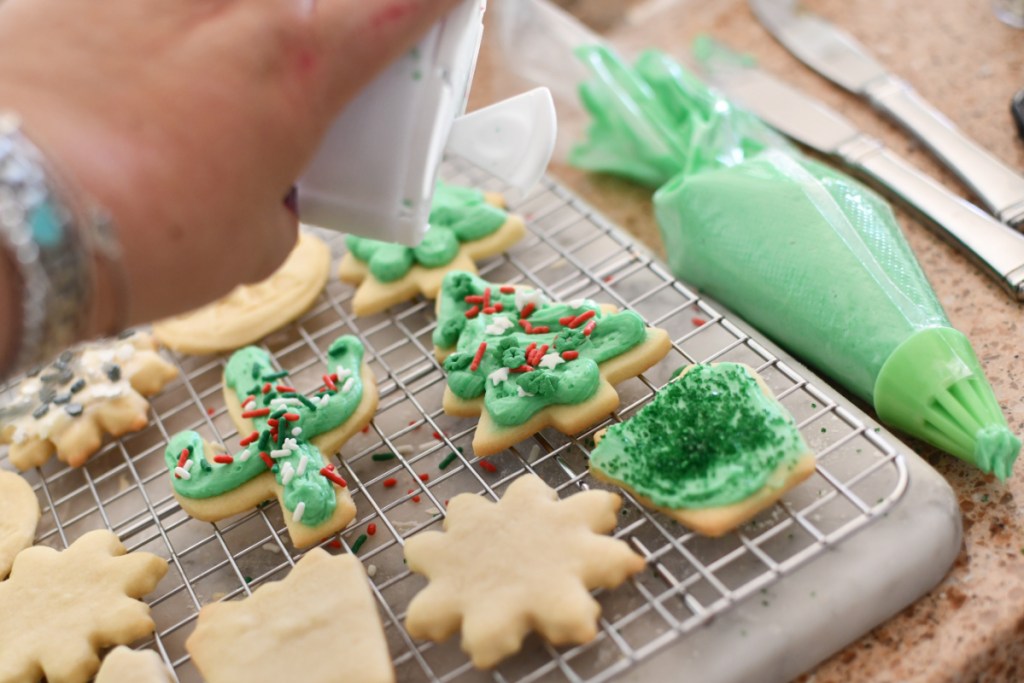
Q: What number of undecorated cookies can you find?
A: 6